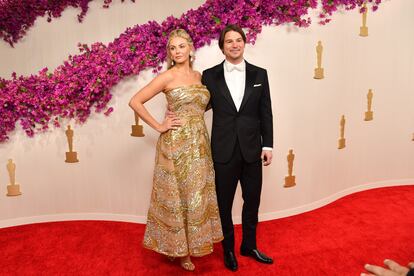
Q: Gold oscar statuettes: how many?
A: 8